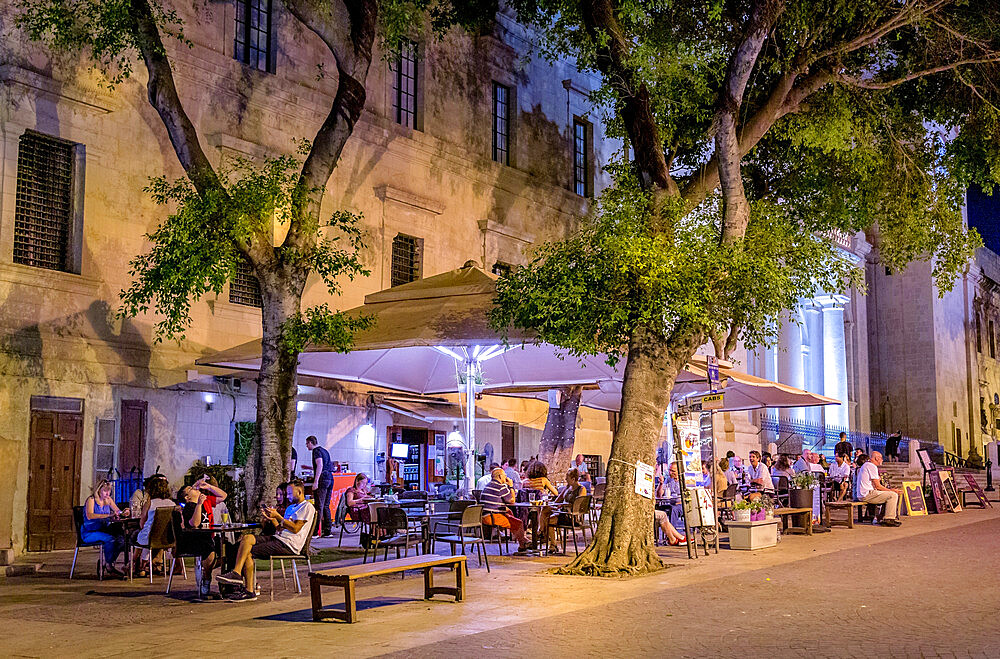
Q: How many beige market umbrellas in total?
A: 2